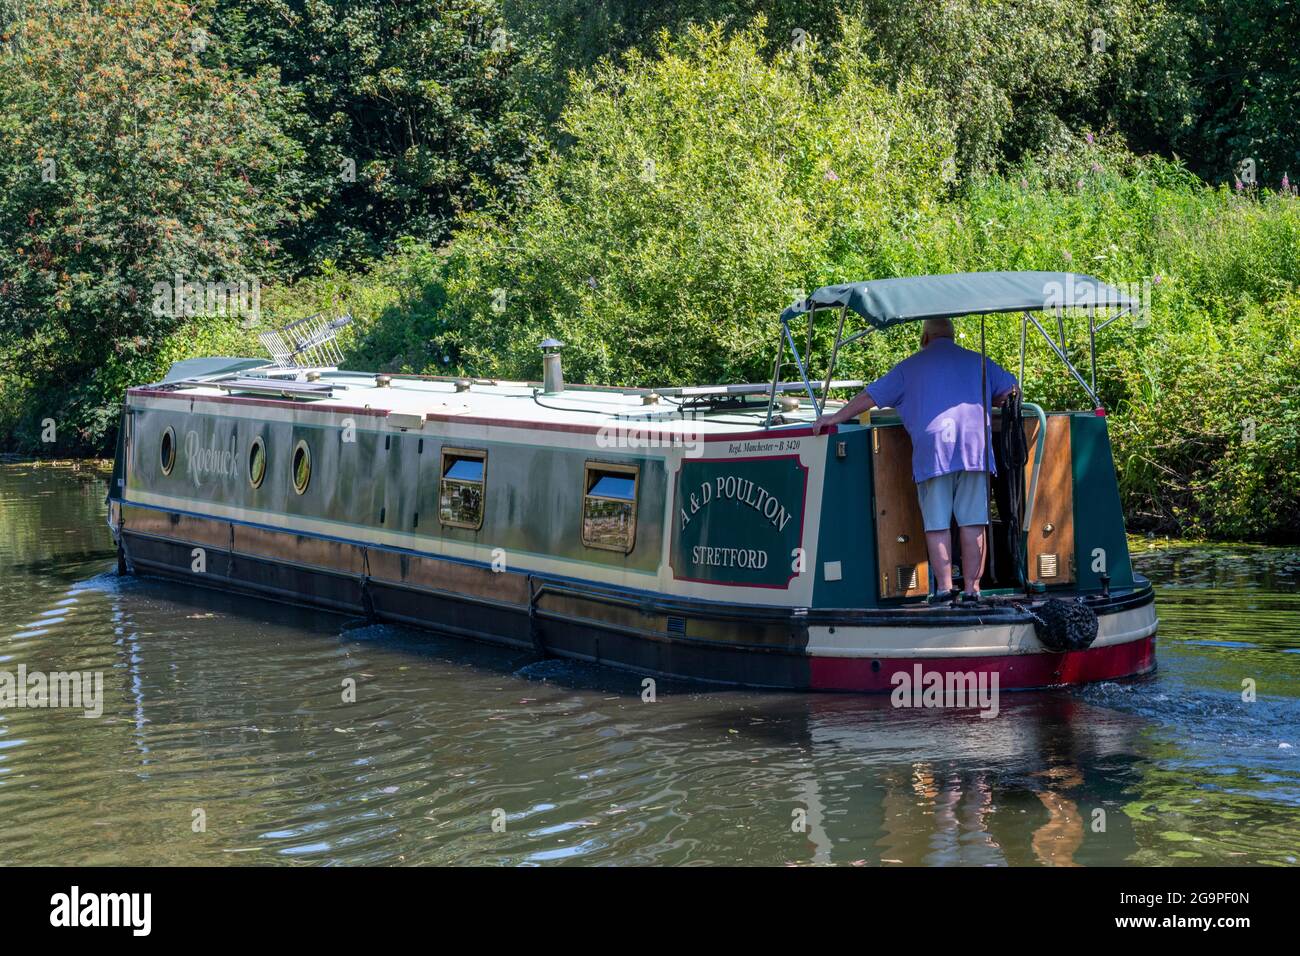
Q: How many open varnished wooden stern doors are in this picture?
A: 2